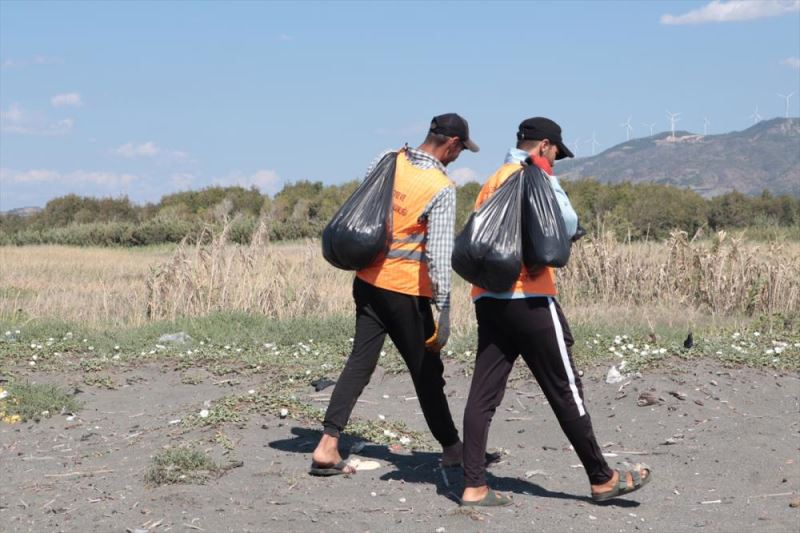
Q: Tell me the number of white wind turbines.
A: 8